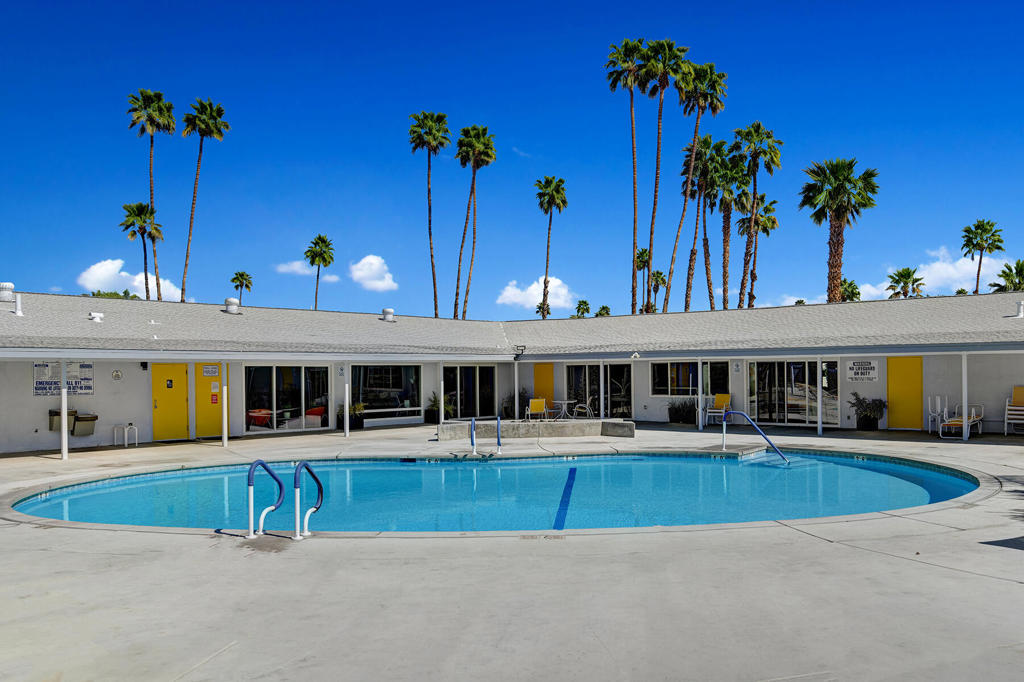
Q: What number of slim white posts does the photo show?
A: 9